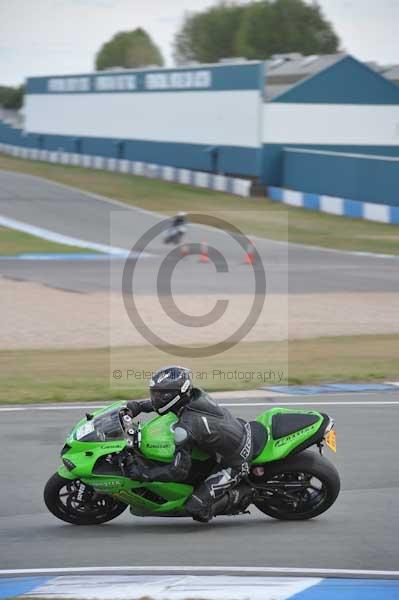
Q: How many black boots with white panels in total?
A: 1